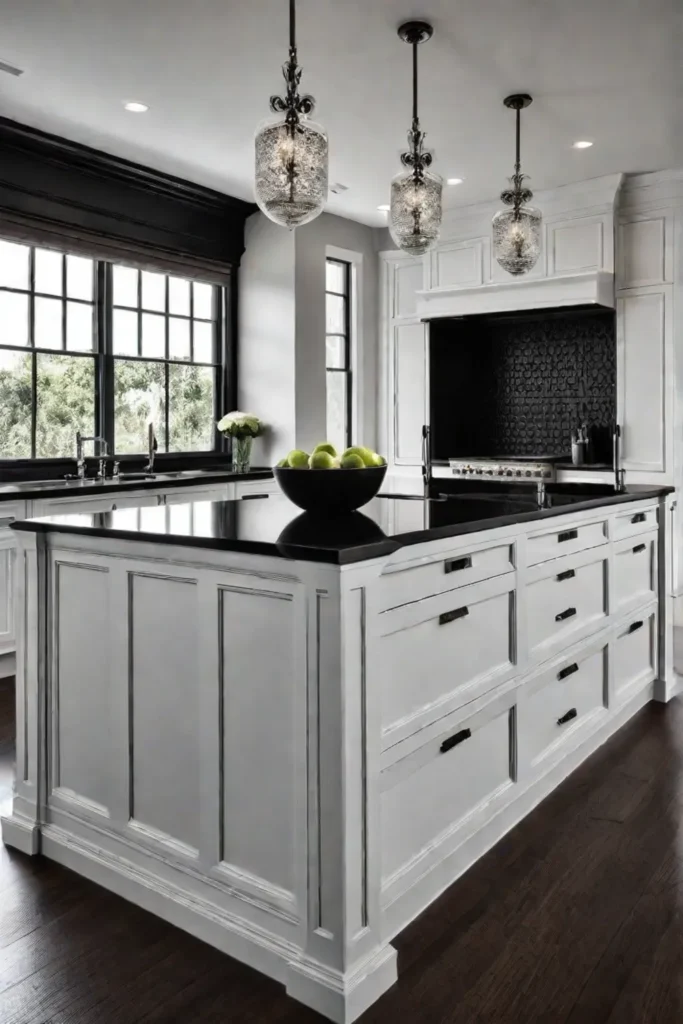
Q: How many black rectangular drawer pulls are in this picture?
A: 11